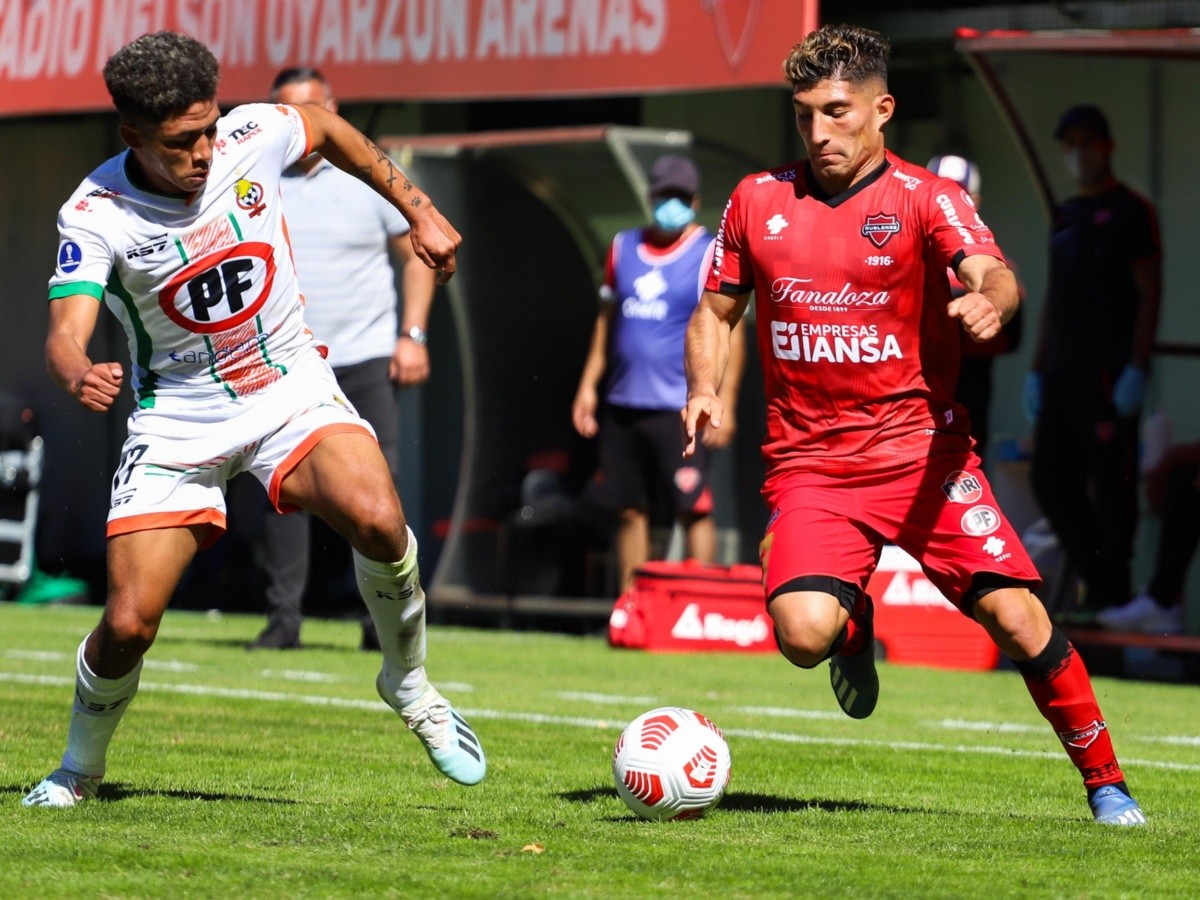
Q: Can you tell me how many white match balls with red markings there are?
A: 1